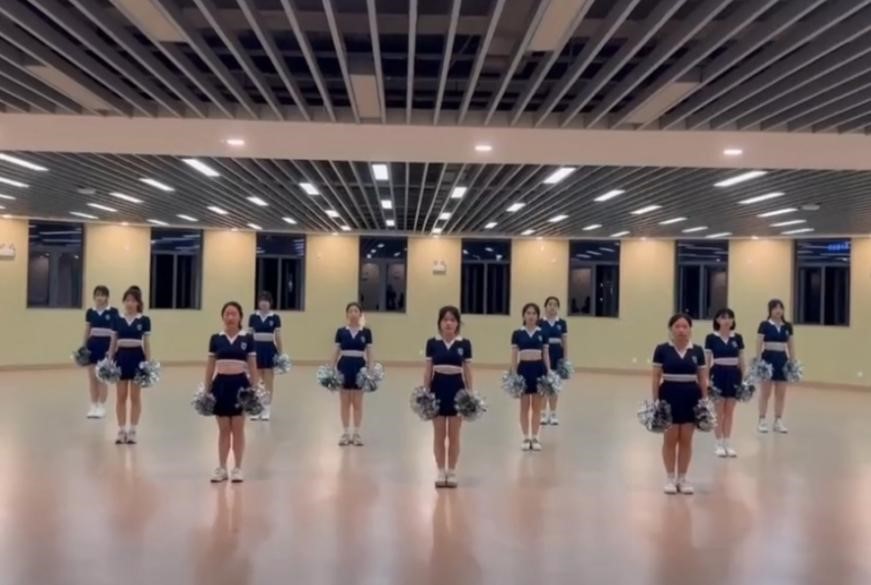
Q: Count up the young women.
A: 11